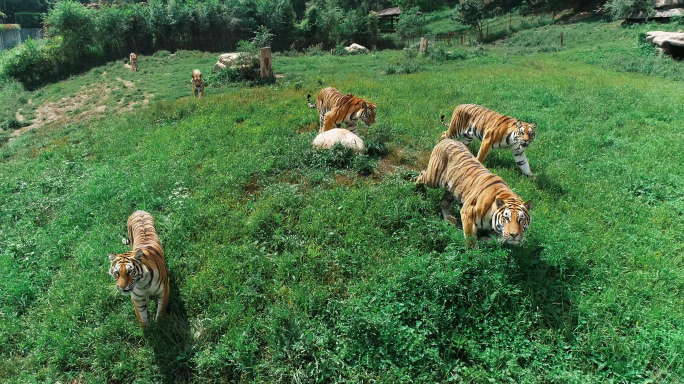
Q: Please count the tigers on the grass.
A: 6